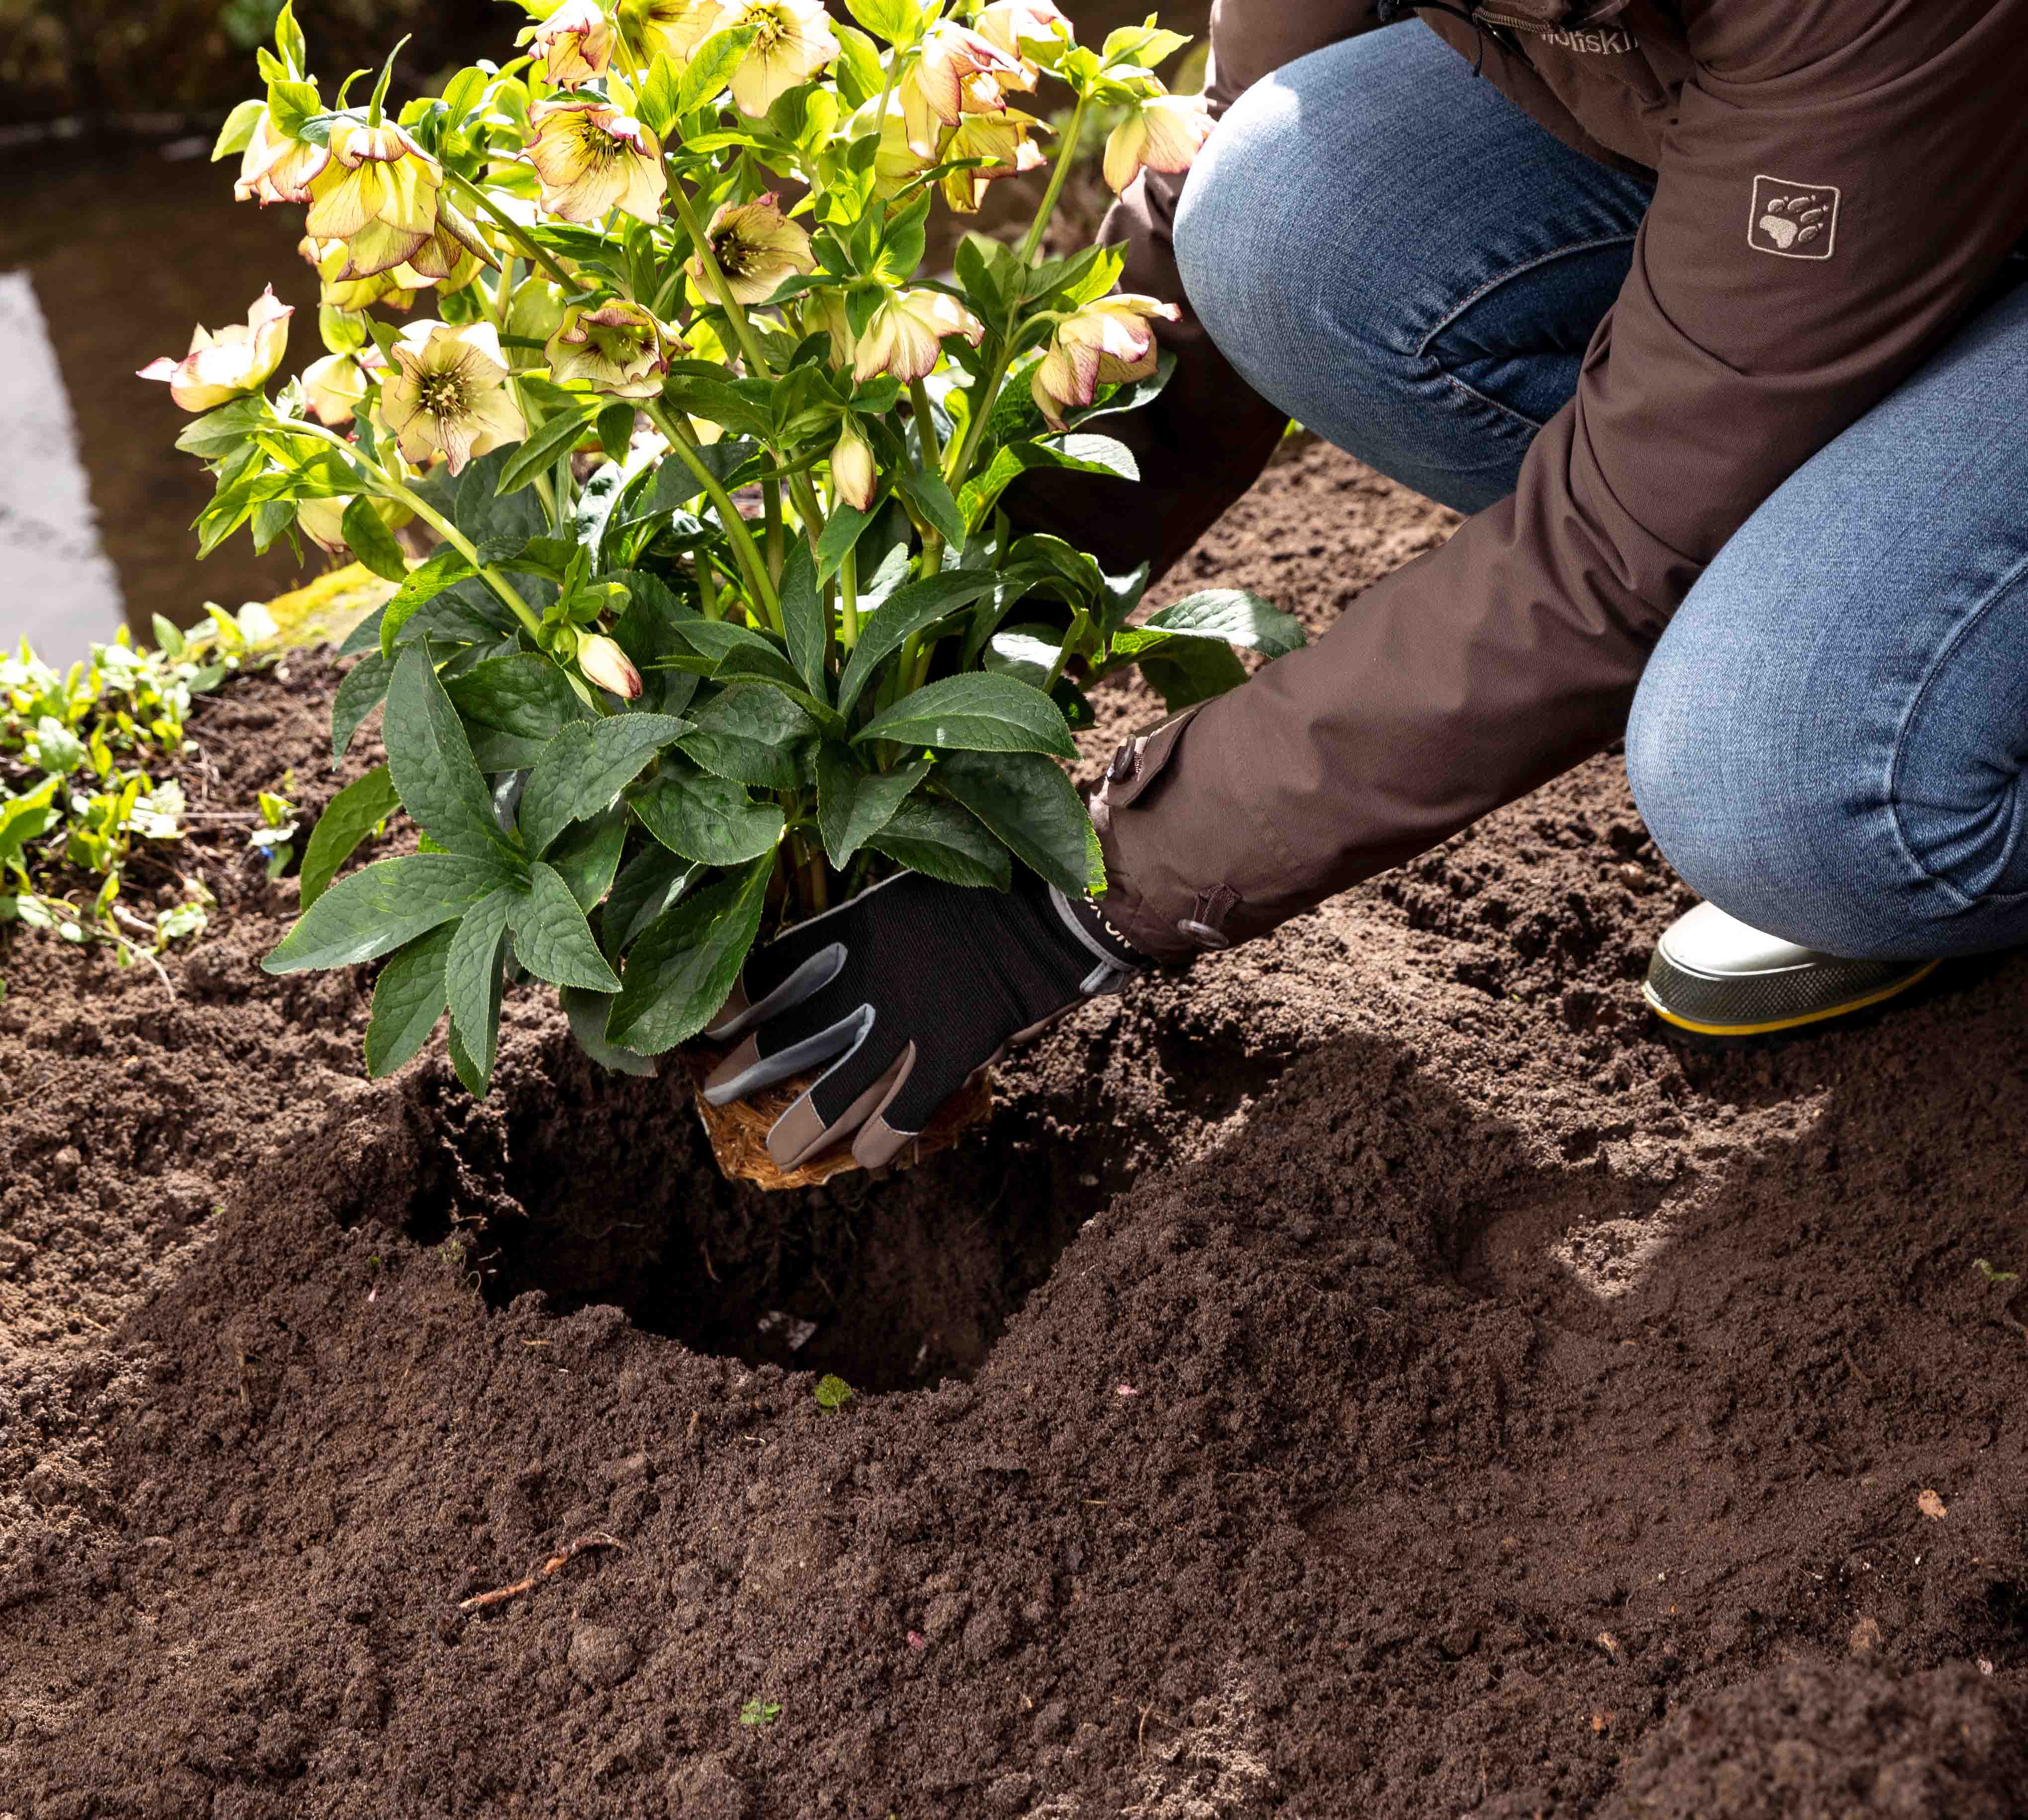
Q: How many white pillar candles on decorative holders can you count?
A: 0